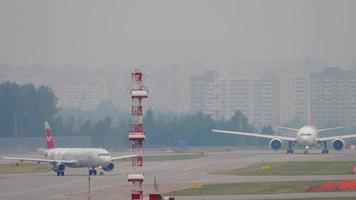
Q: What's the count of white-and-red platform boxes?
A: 3